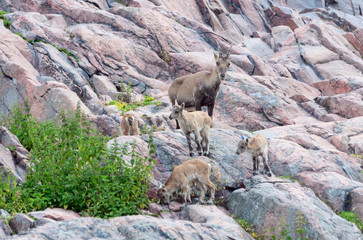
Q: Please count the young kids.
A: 4